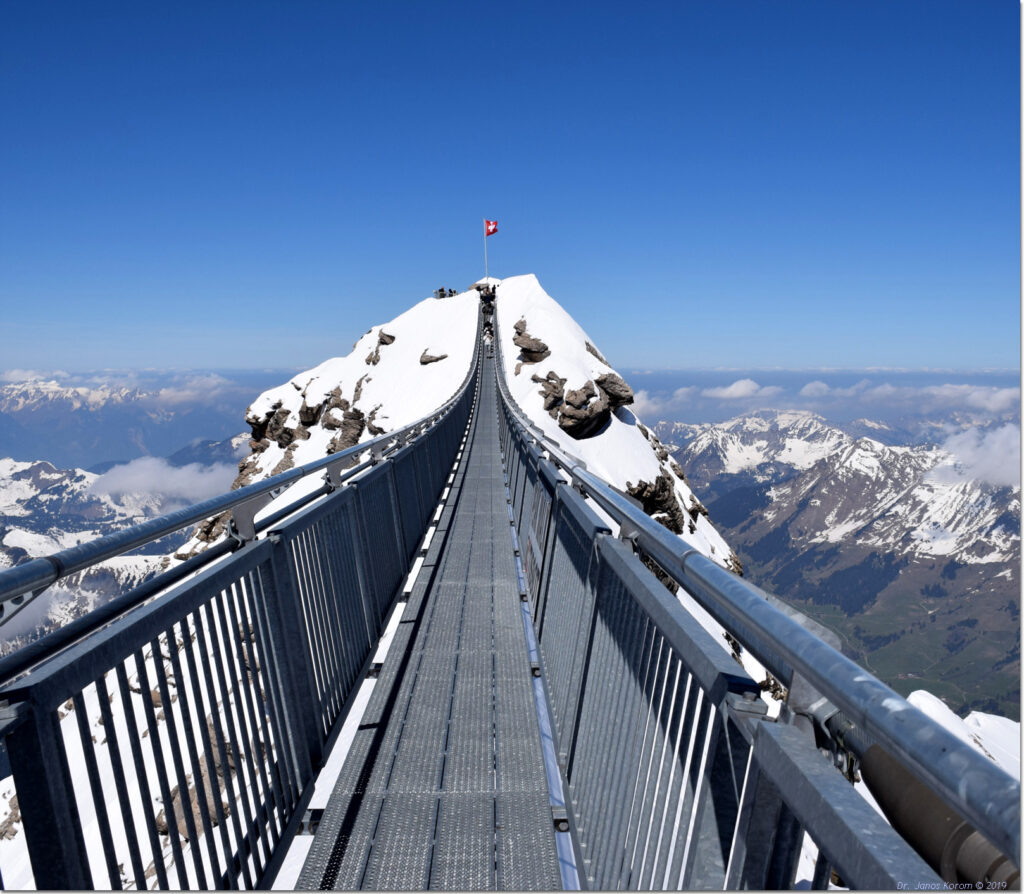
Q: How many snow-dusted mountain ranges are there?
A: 2